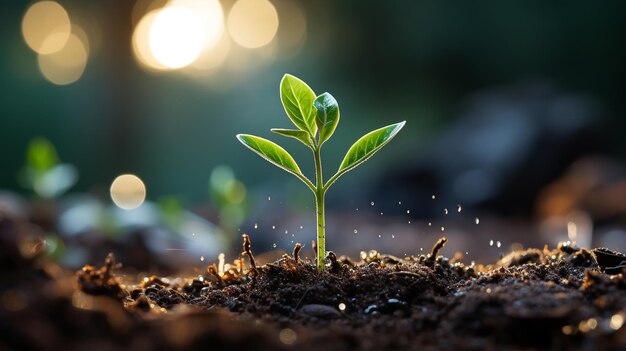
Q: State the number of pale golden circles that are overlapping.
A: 2